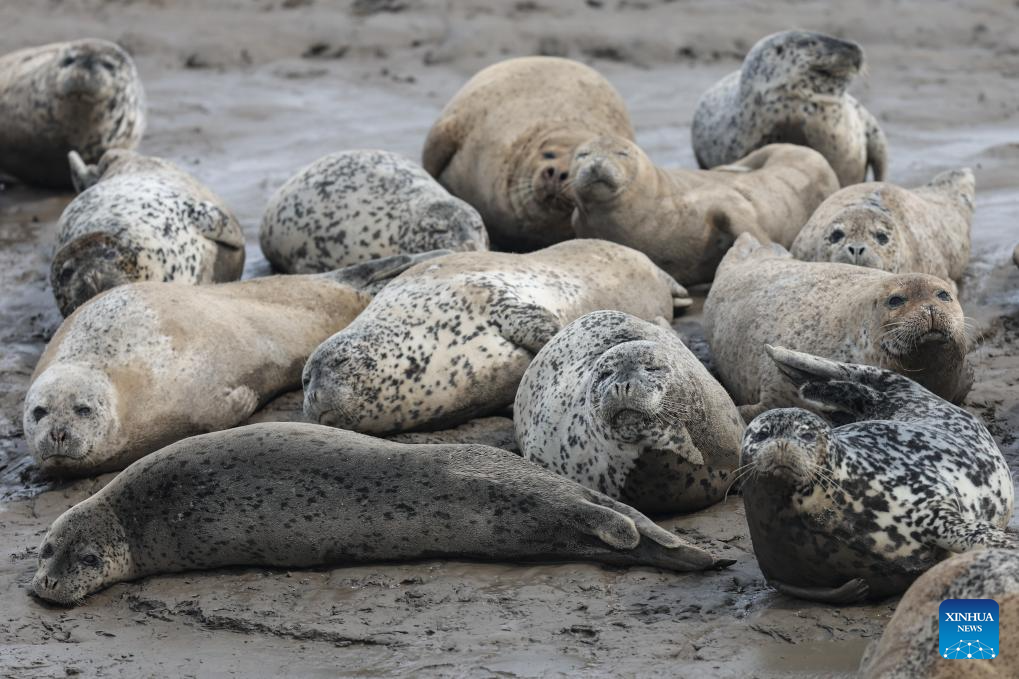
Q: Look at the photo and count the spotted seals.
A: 14